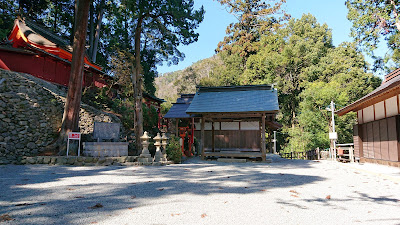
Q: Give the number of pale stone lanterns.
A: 3